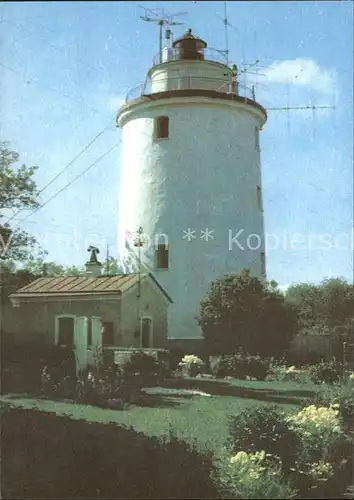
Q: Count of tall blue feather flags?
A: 0